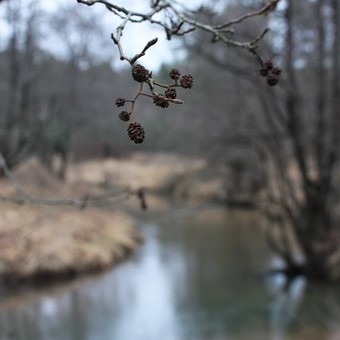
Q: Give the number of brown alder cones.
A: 12